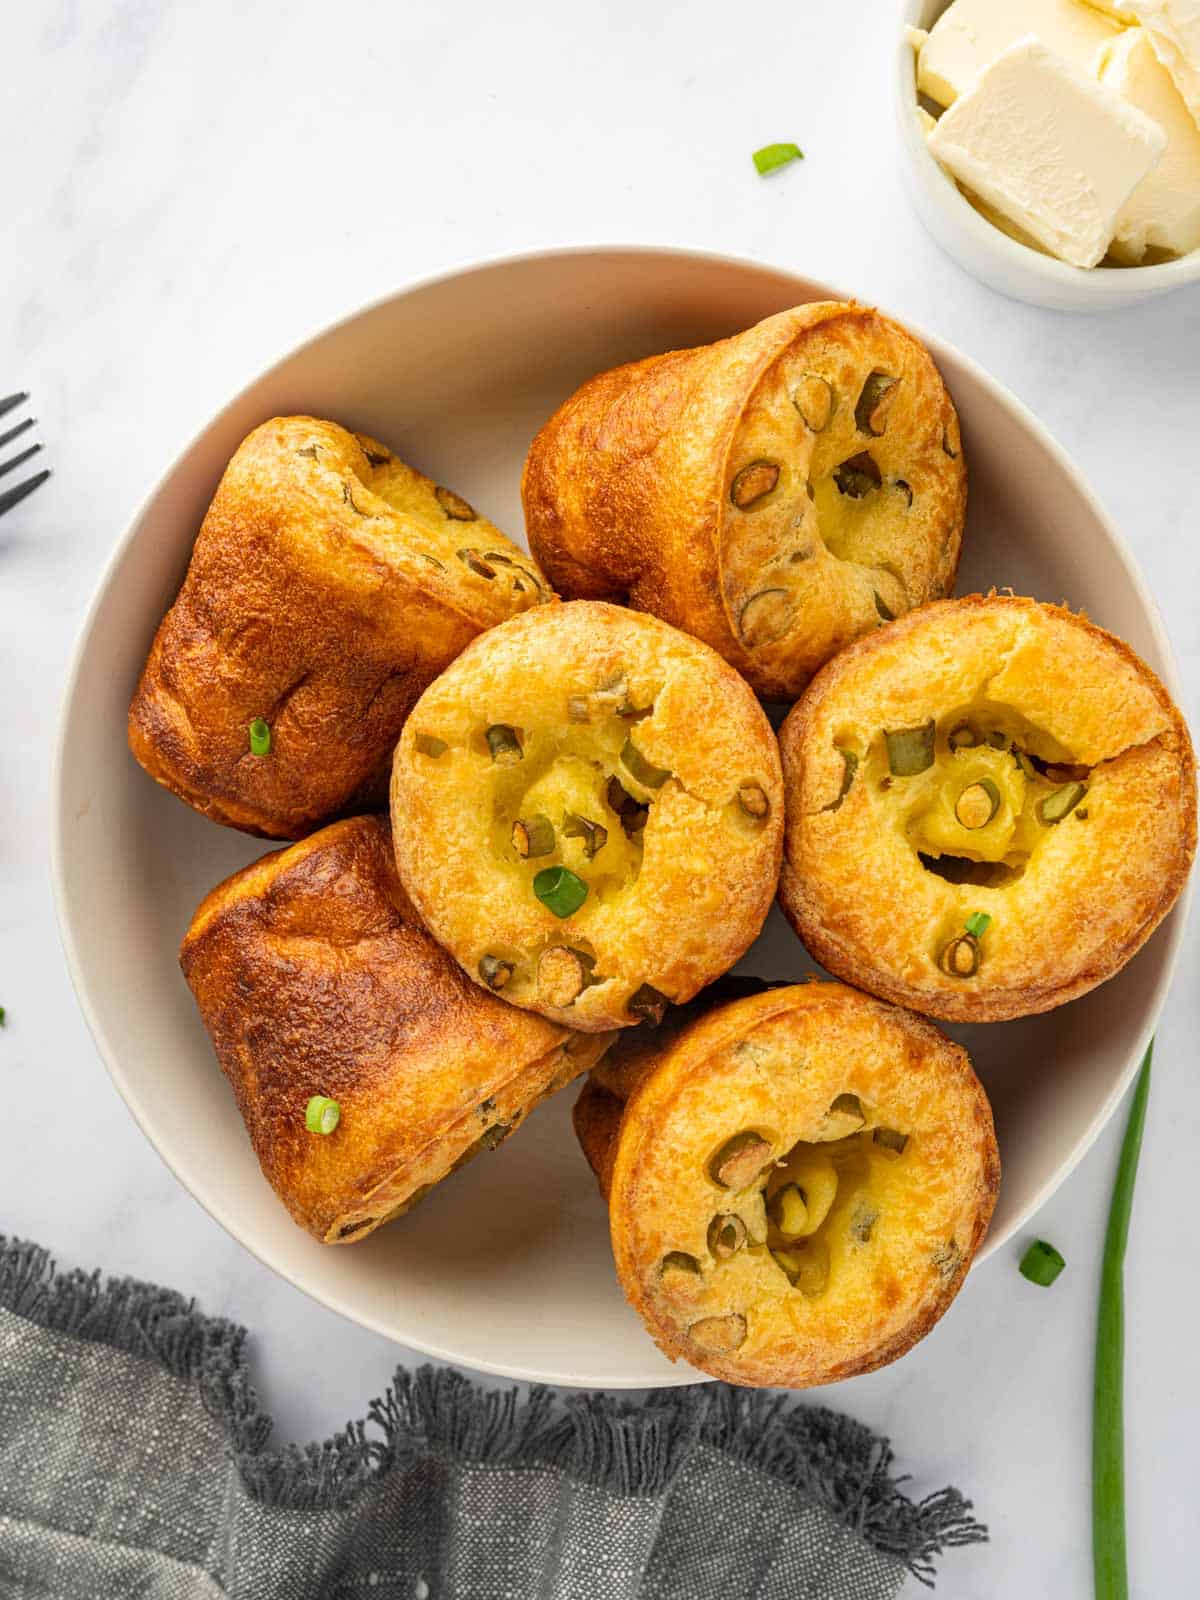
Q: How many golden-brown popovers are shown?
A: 6